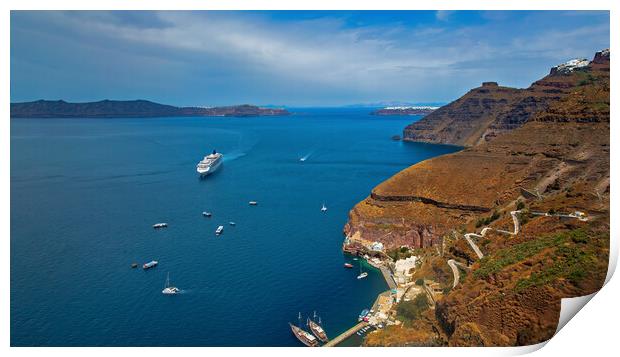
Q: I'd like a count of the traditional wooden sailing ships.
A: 2